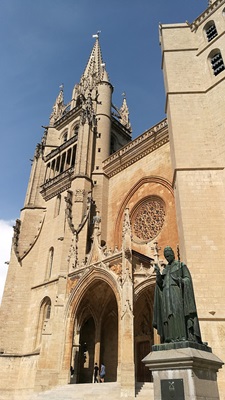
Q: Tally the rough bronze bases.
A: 1